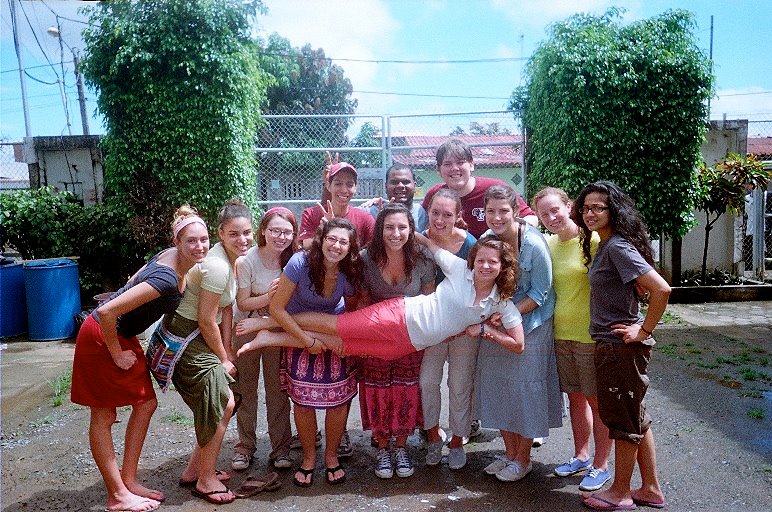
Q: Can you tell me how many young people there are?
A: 13